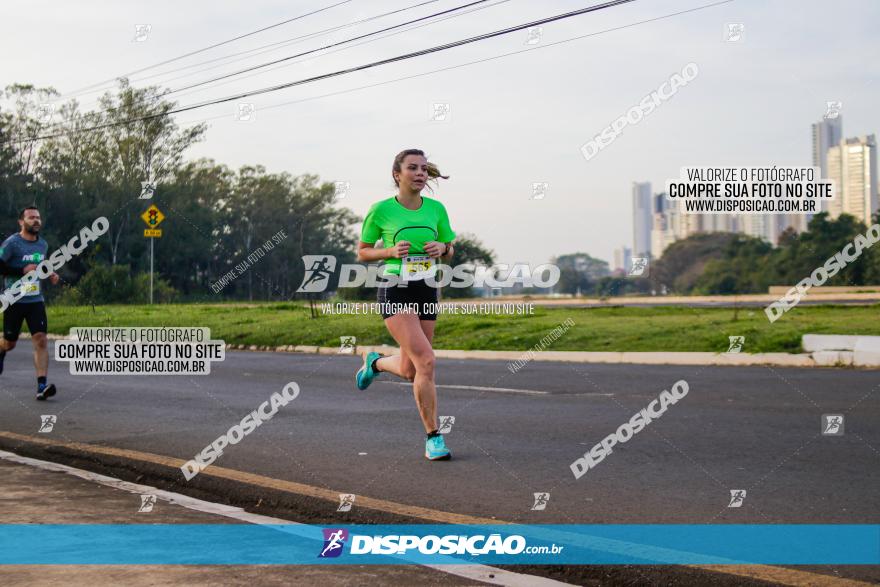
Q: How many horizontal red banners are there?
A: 0